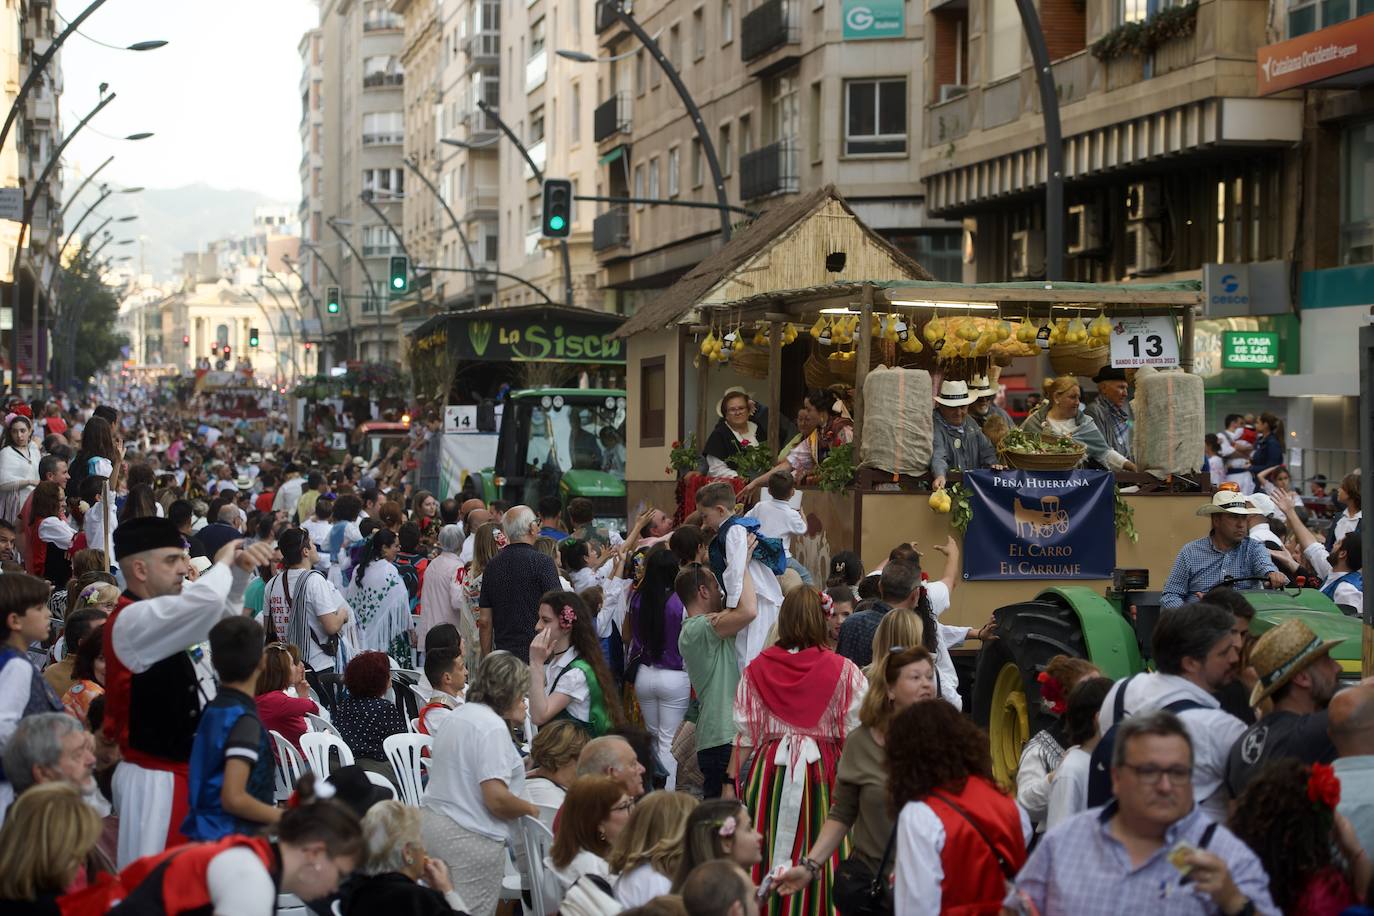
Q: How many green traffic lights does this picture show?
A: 4